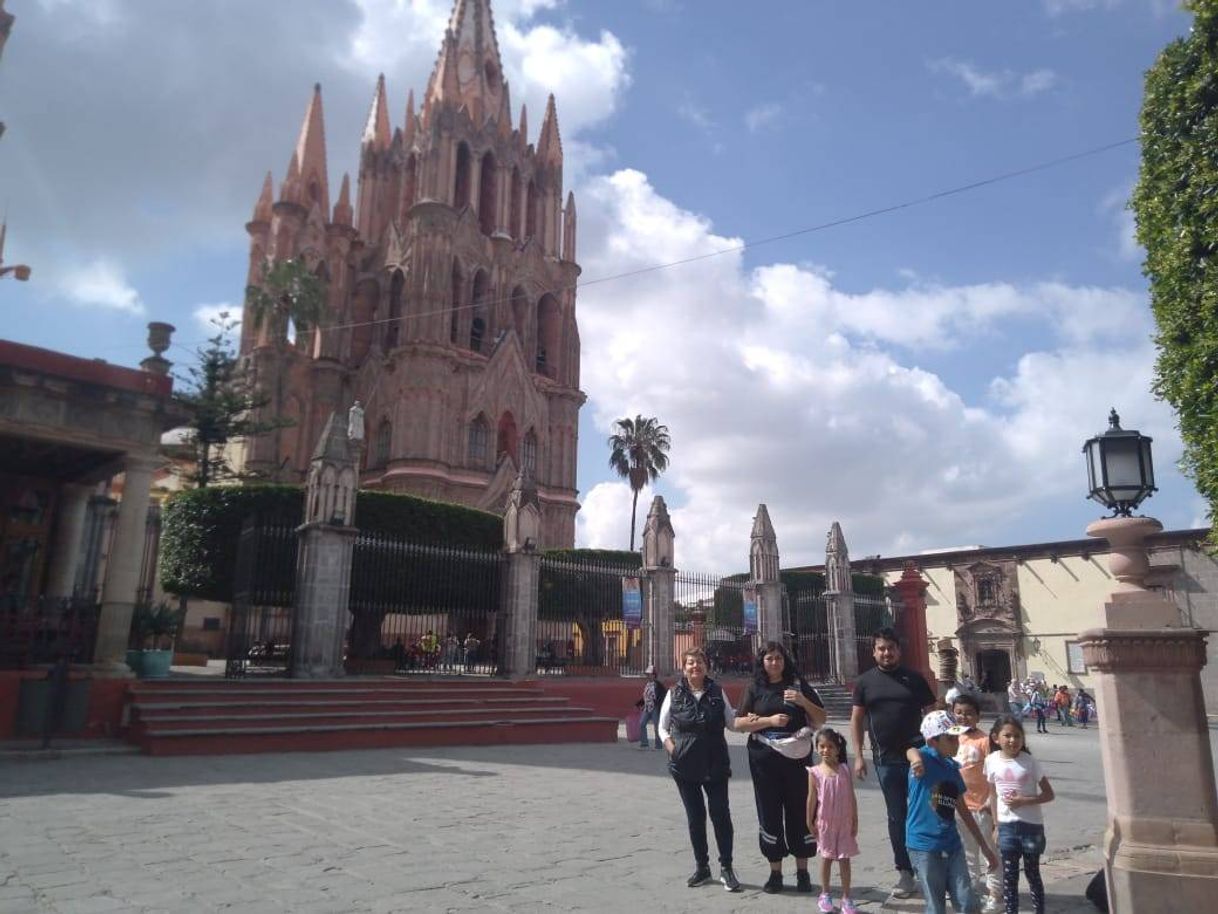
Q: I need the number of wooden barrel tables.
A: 0